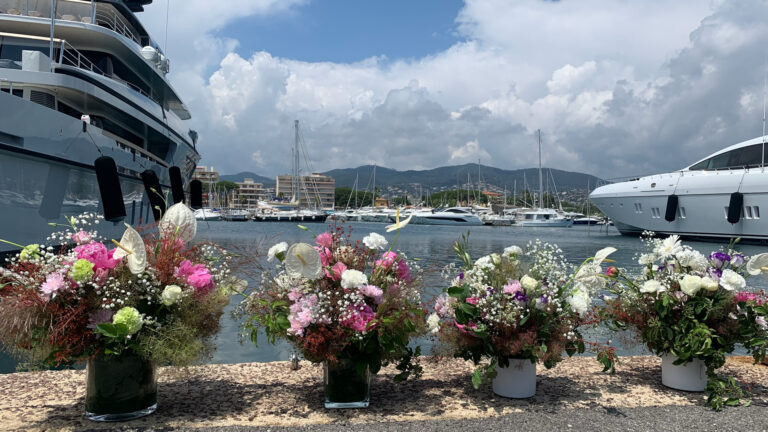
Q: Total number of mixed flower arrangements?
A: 4